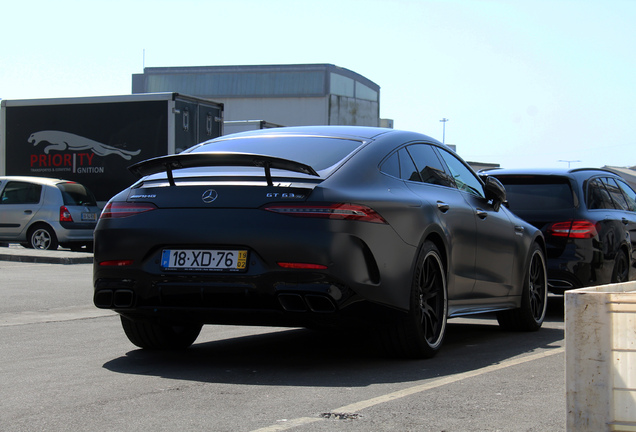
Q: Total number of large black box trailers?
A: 1